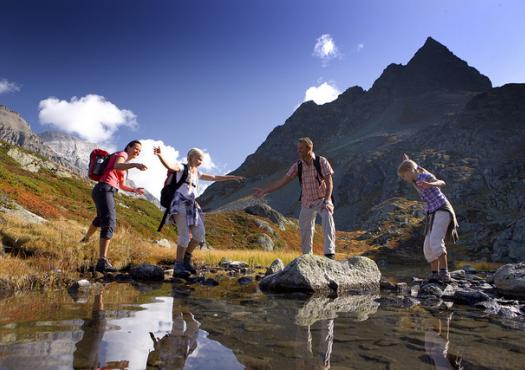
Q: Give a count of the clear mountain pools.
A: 1